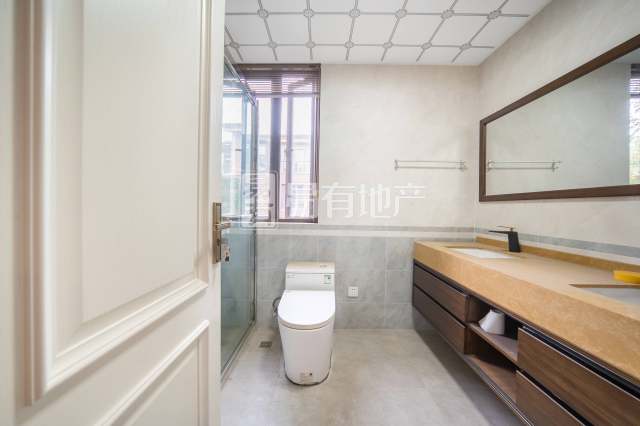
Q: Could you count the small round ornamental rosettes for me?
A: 13